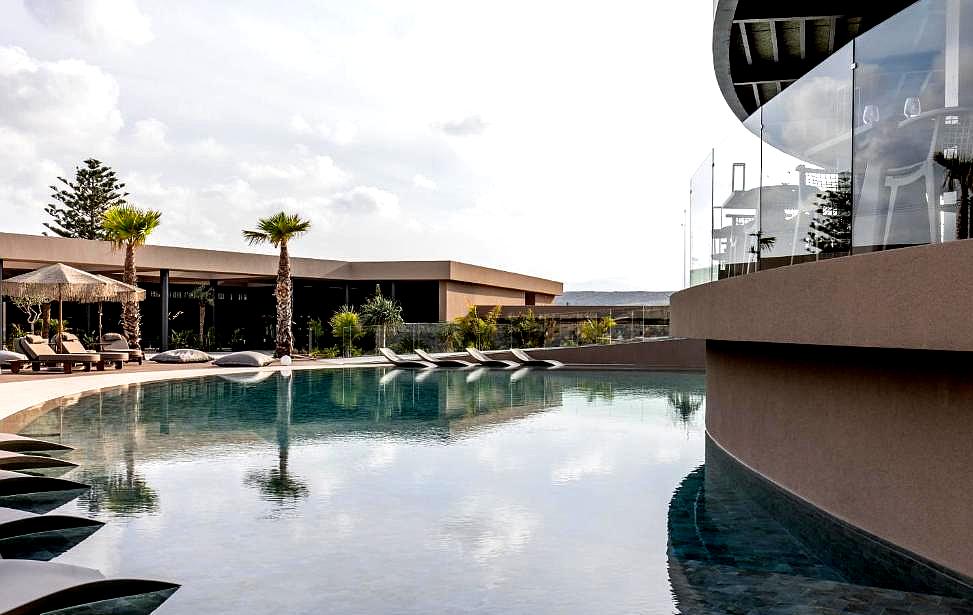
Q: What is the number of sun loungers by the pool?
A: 12